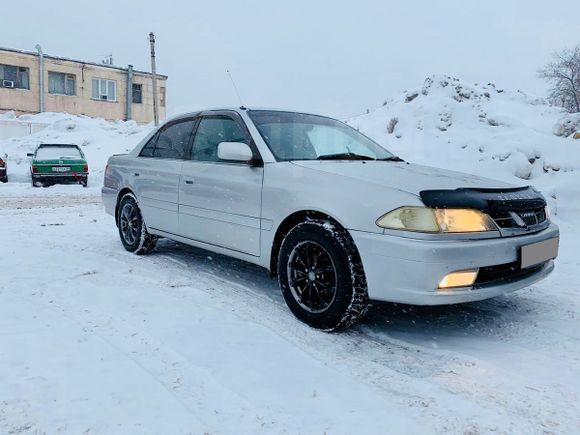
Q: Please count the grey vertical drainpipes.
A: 2